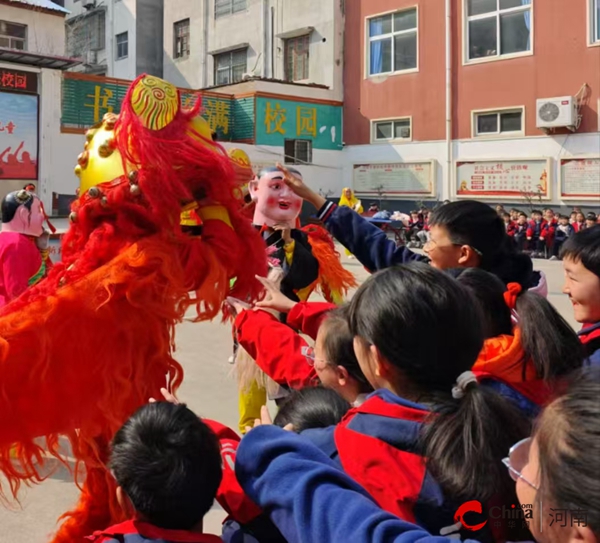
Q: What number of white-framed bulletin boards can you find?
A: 3